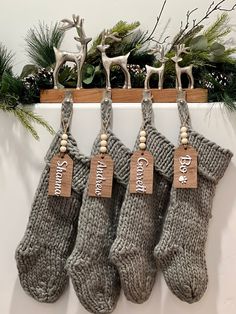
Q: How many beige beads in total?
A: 12